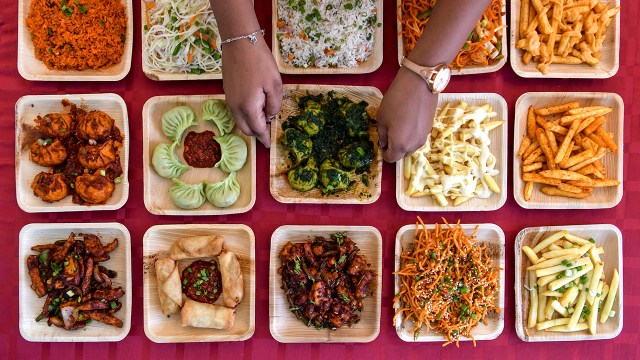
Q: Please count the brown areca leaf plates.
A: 15